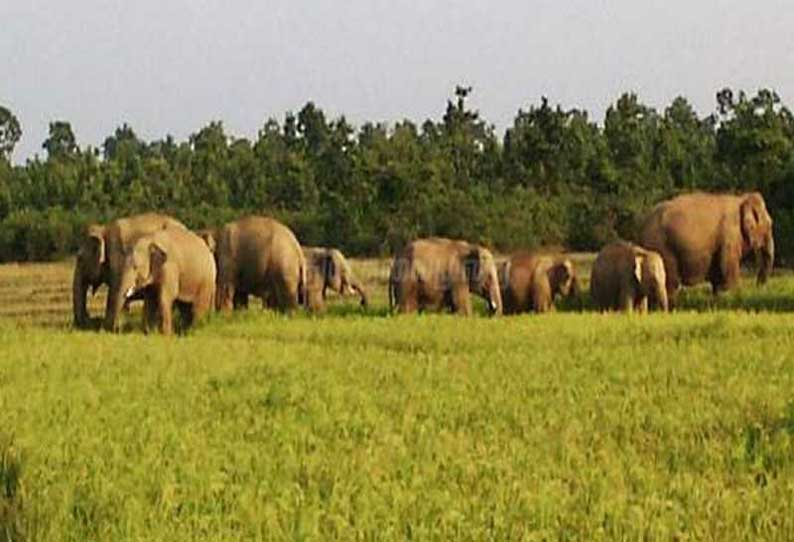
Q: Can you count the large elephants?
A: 4